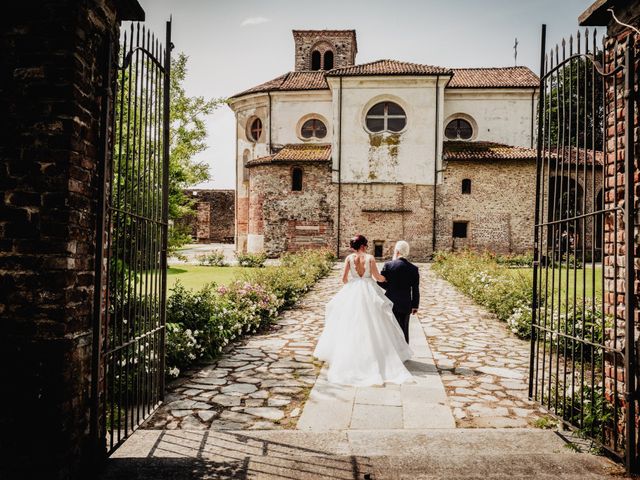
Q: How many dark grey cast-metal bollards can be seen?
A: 0